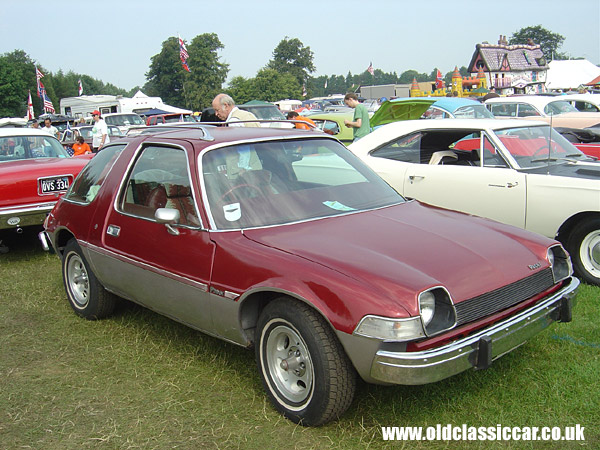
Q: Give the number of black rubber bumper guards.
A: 2